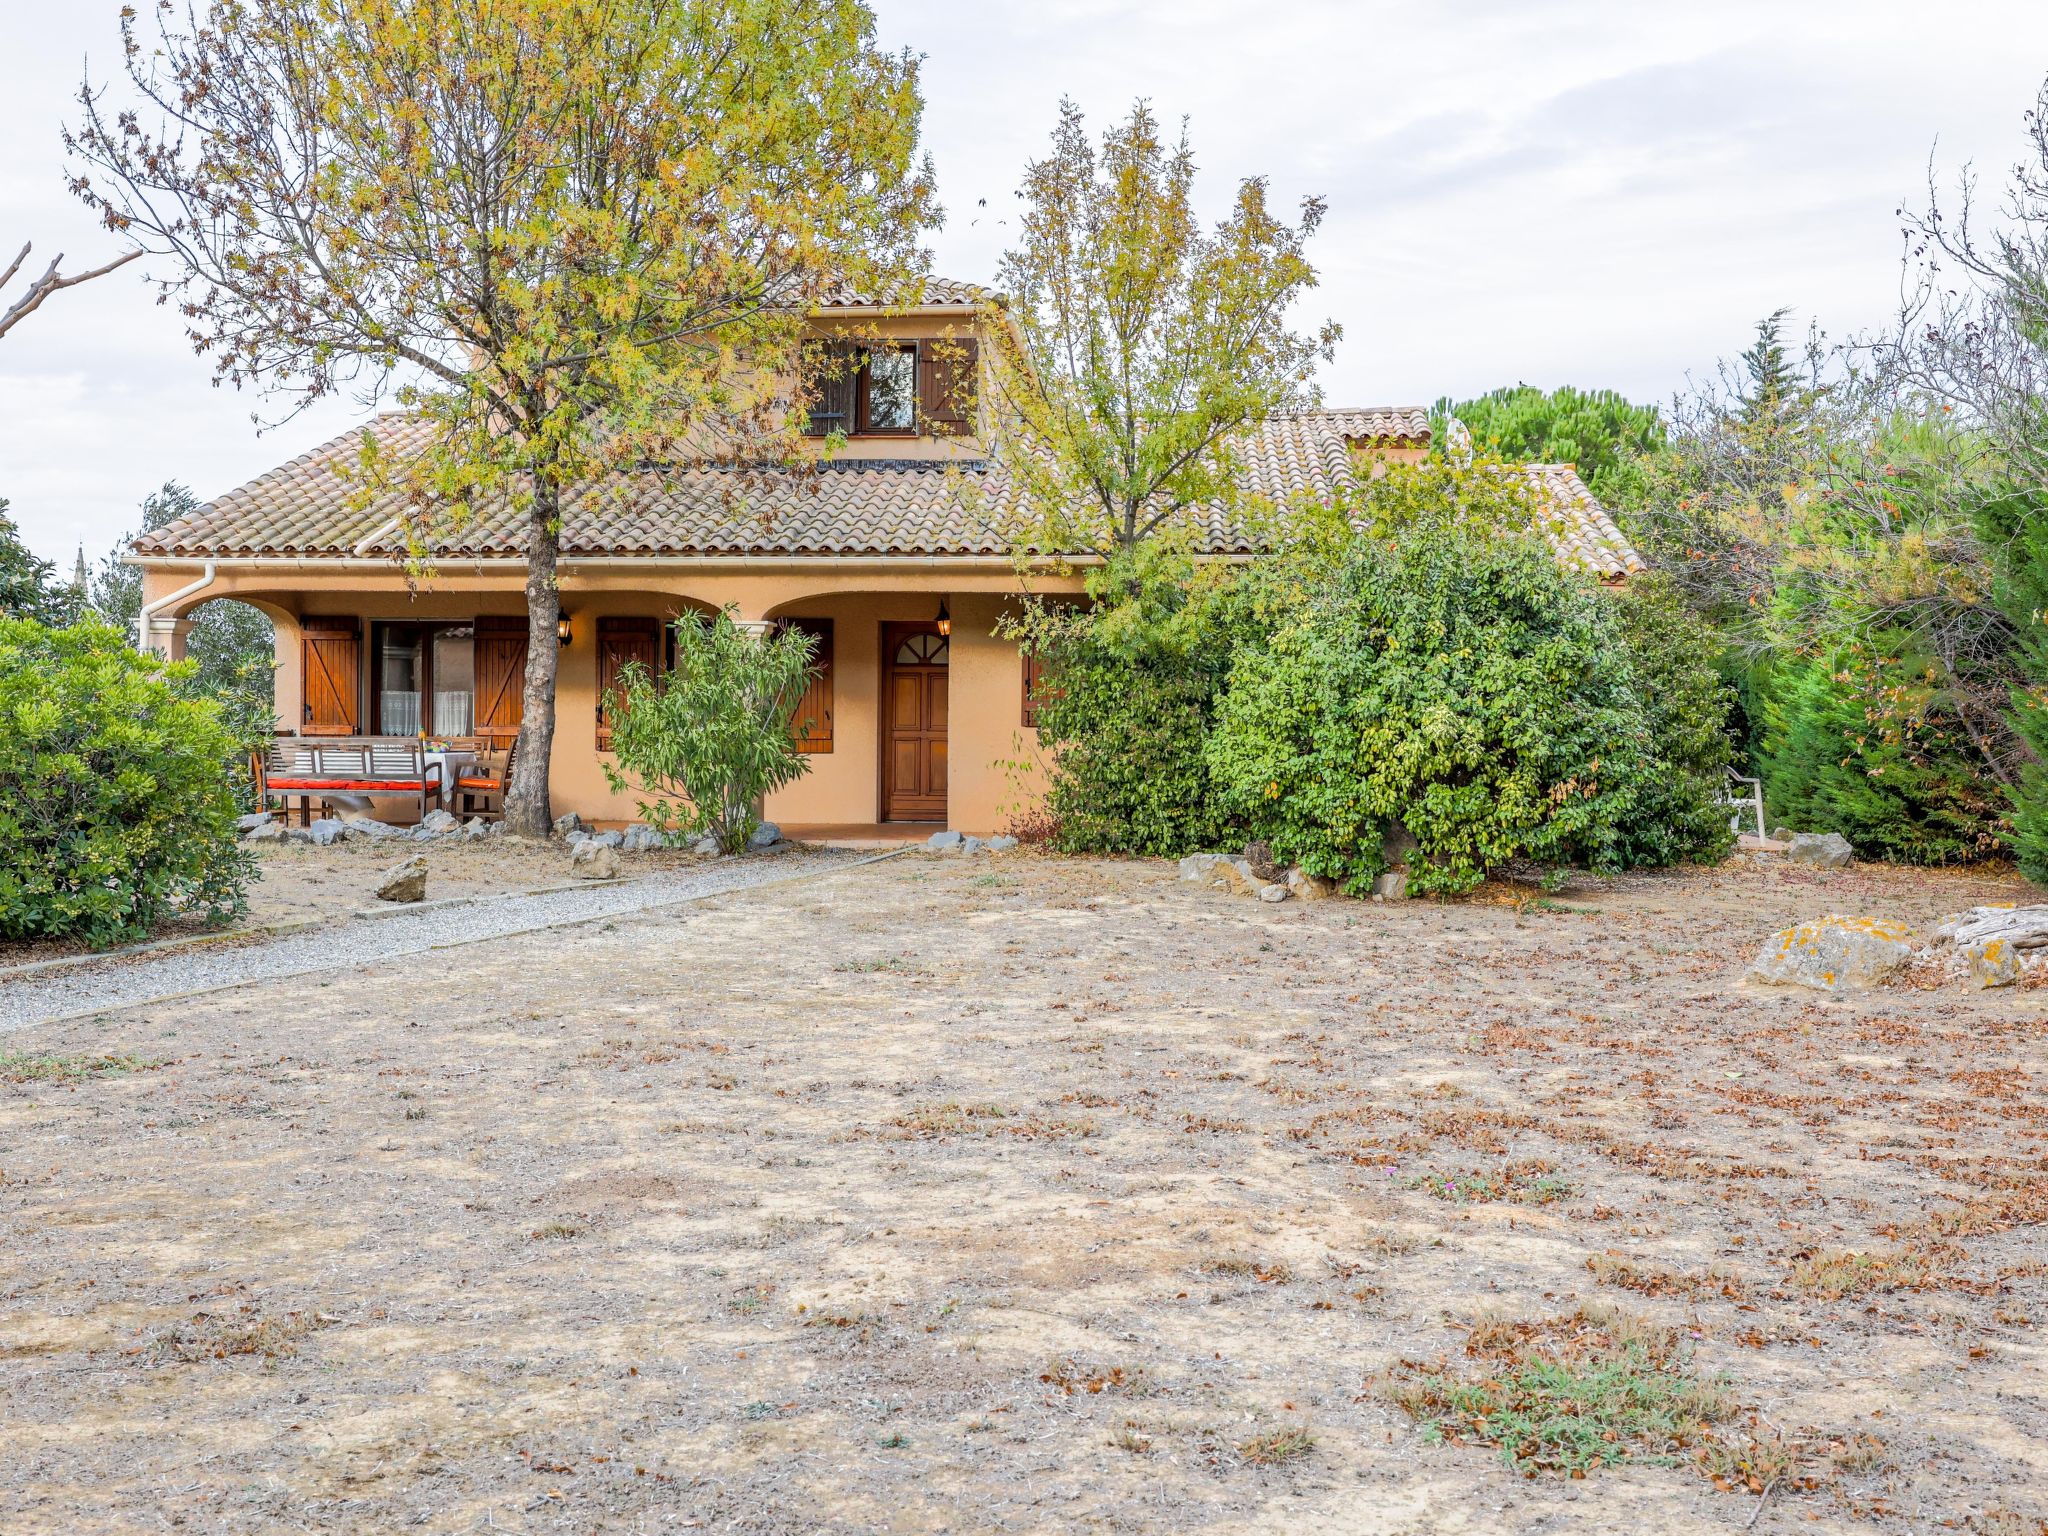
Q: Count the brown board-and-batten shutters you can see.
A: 7